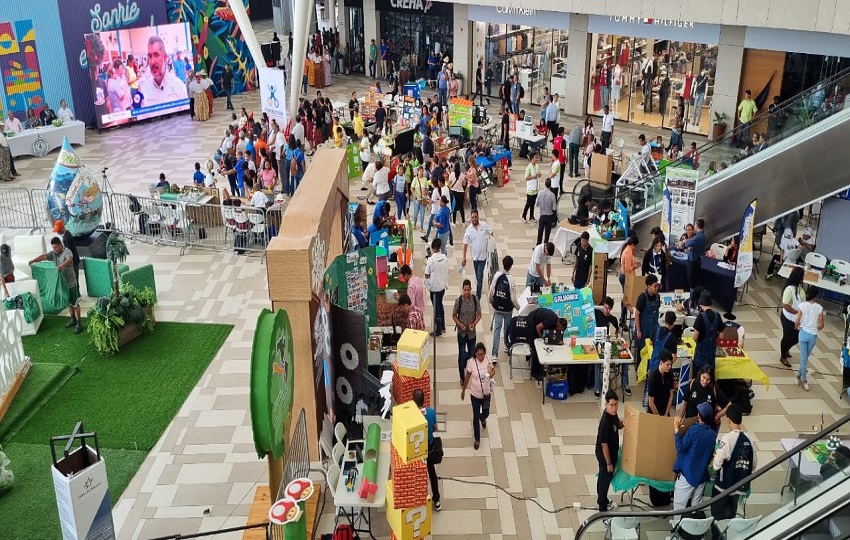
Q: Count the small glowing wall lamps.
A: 0